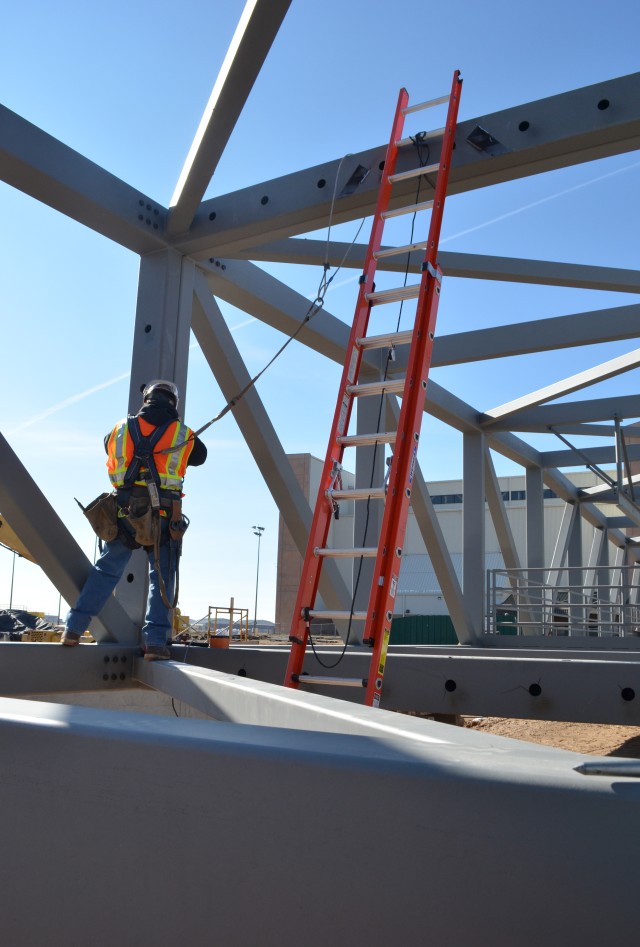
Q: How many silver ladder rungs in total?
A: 13